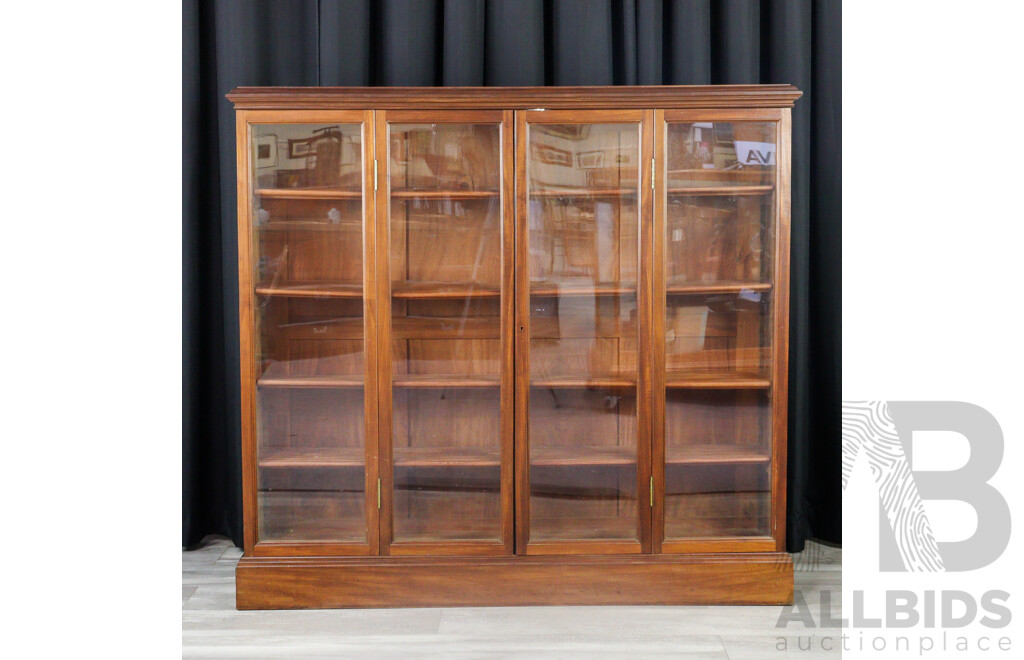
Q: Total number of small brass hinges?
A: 4